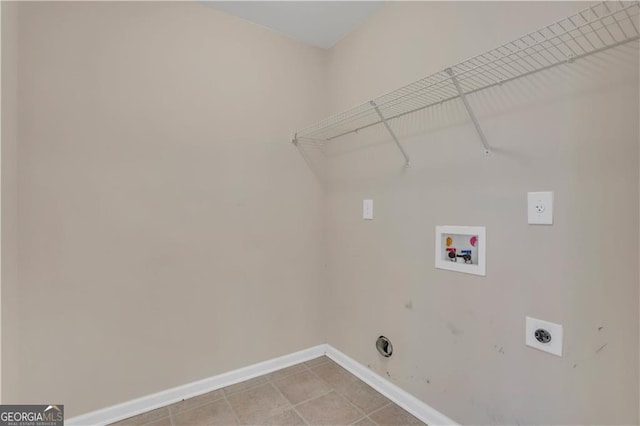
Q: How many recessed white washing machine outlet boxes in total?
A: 1